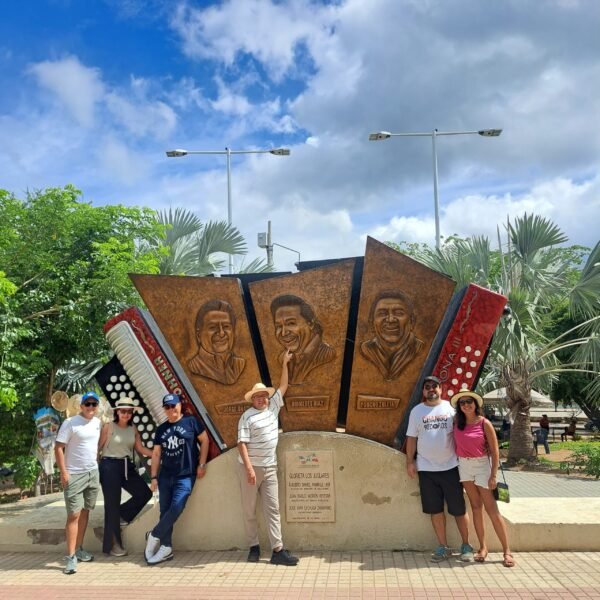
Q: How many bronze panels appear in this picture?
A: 3